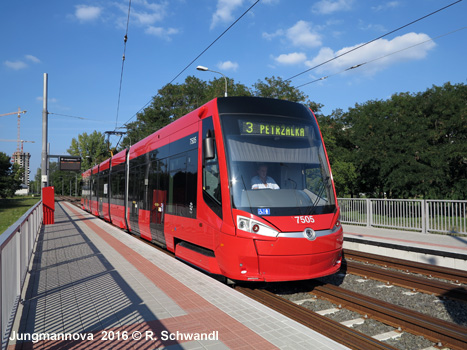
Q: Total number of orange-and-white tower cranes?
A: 2